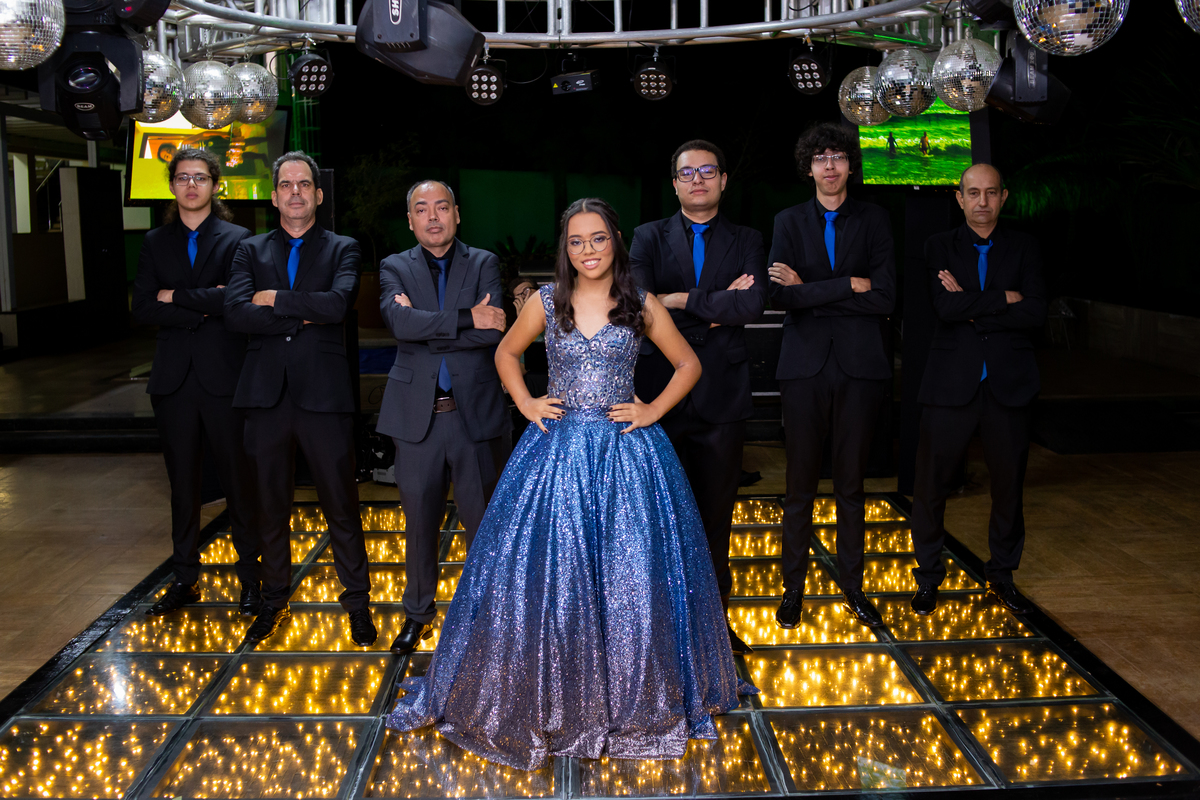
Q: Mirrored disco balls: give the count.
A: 9